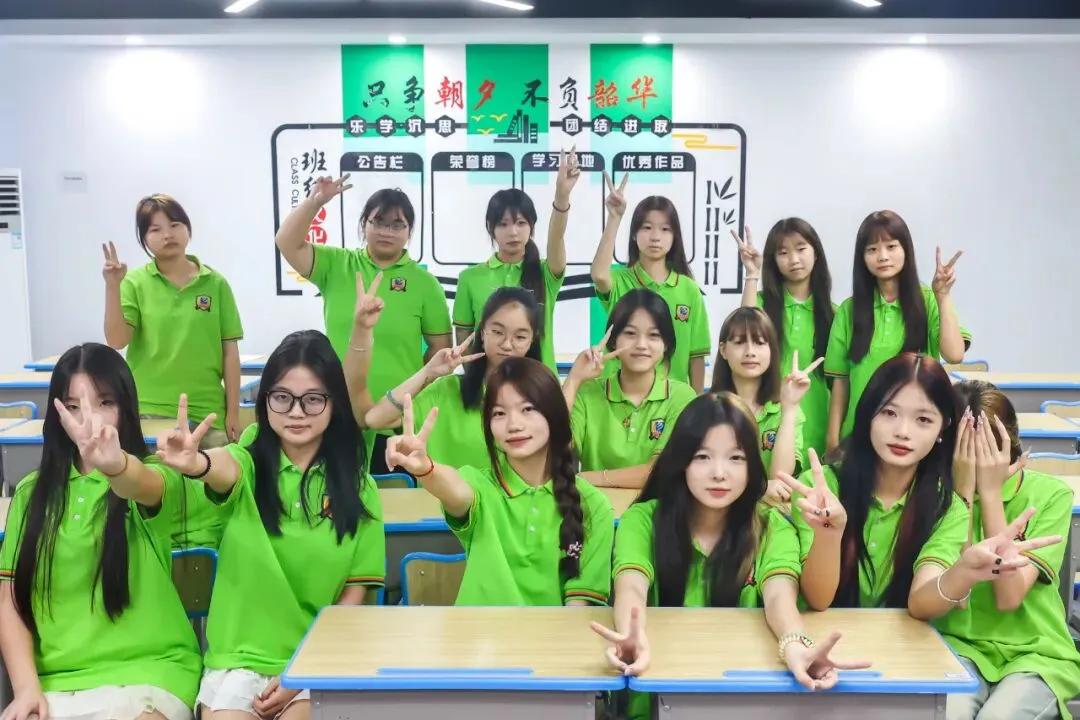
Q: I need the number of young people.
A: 15